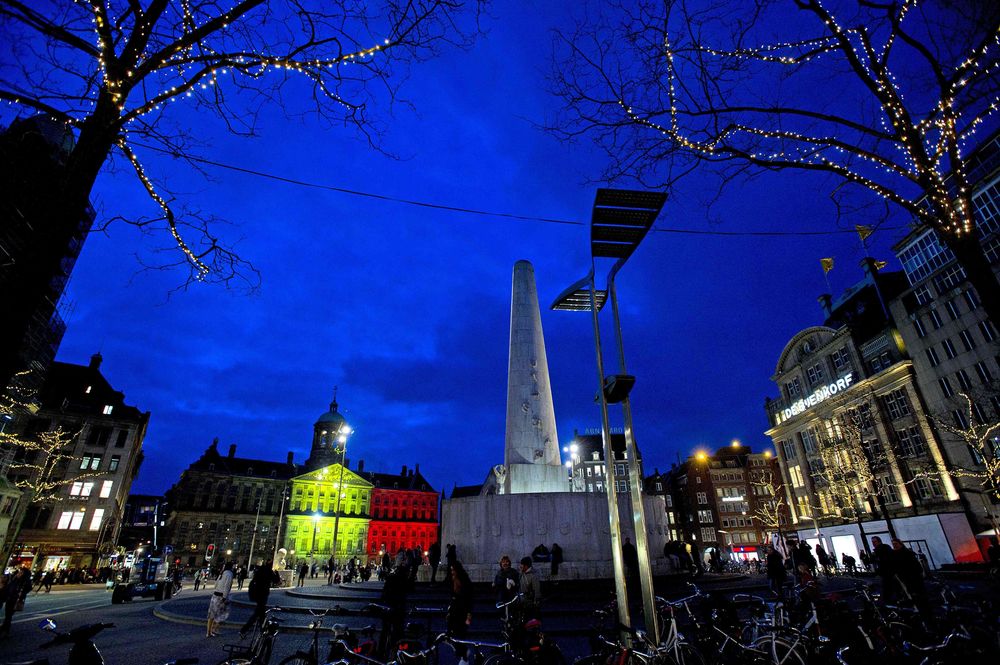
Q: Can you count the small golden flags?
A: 3